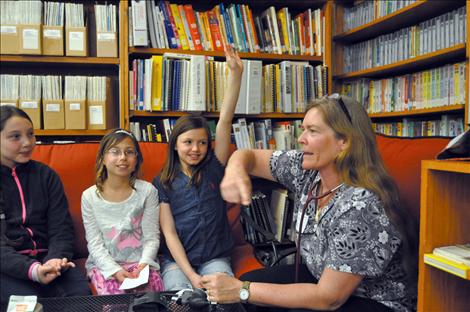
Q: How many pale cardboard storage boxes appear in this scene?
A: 10